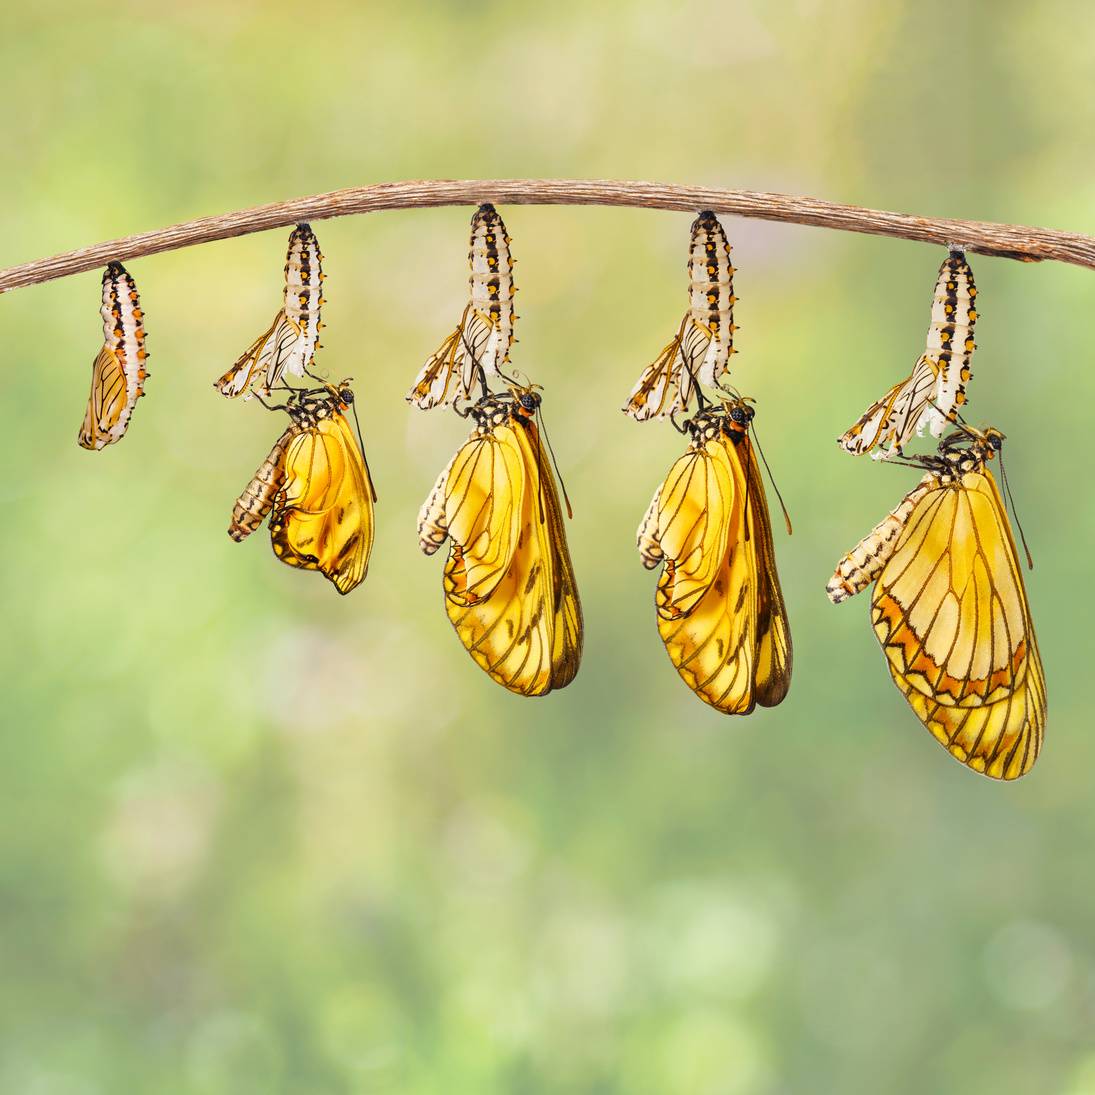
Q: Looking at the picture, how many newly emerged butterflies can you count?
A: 4